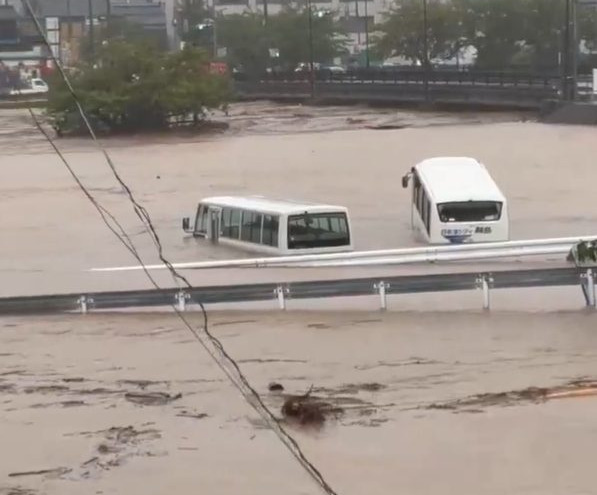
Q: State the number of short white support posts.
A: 6